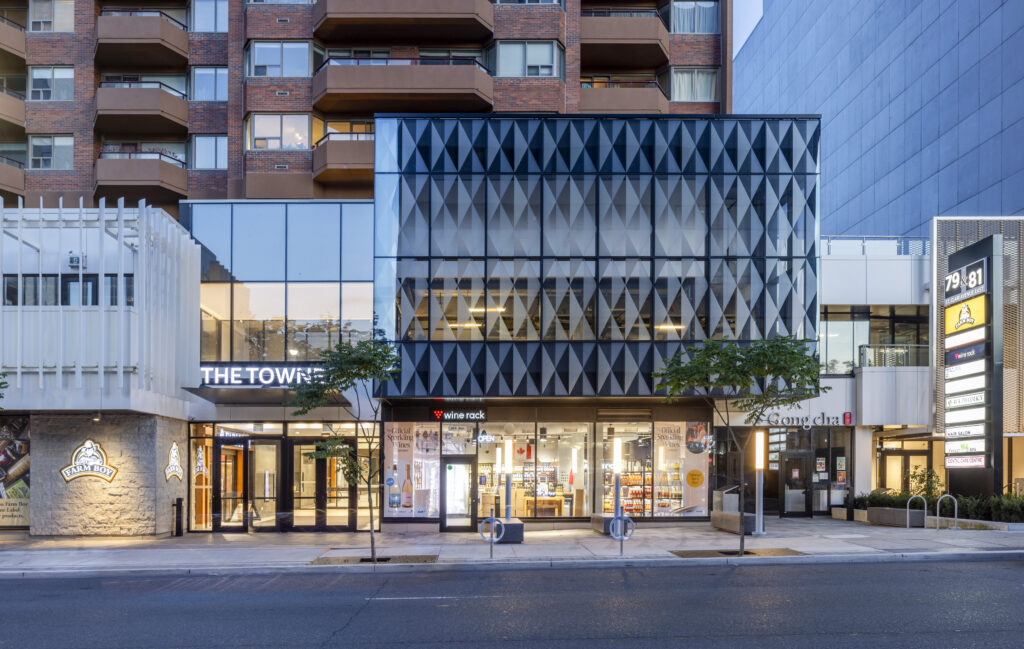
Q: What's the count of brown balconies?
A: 11